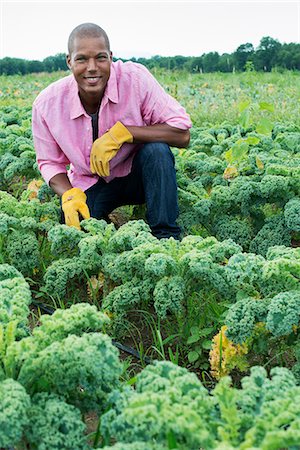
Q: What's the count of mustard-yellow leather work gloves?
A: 2